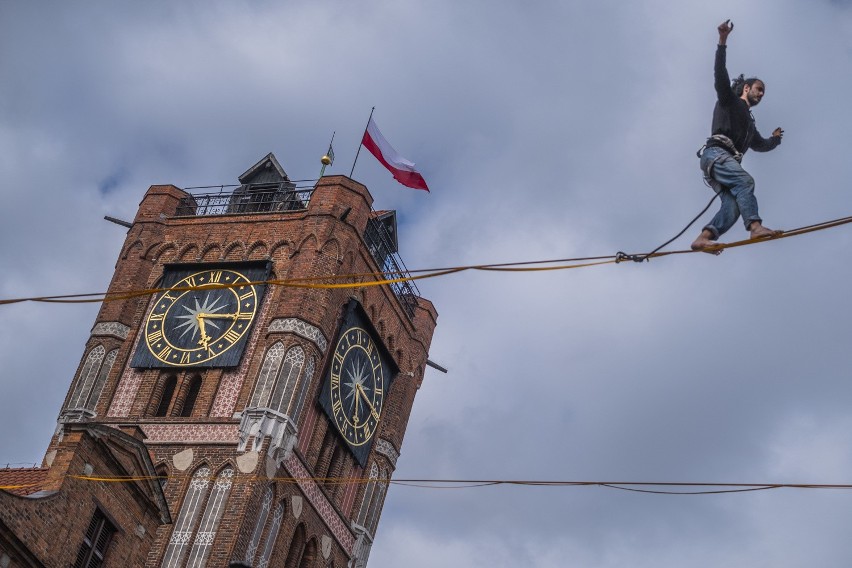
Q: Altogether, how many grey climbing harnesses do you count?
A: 1